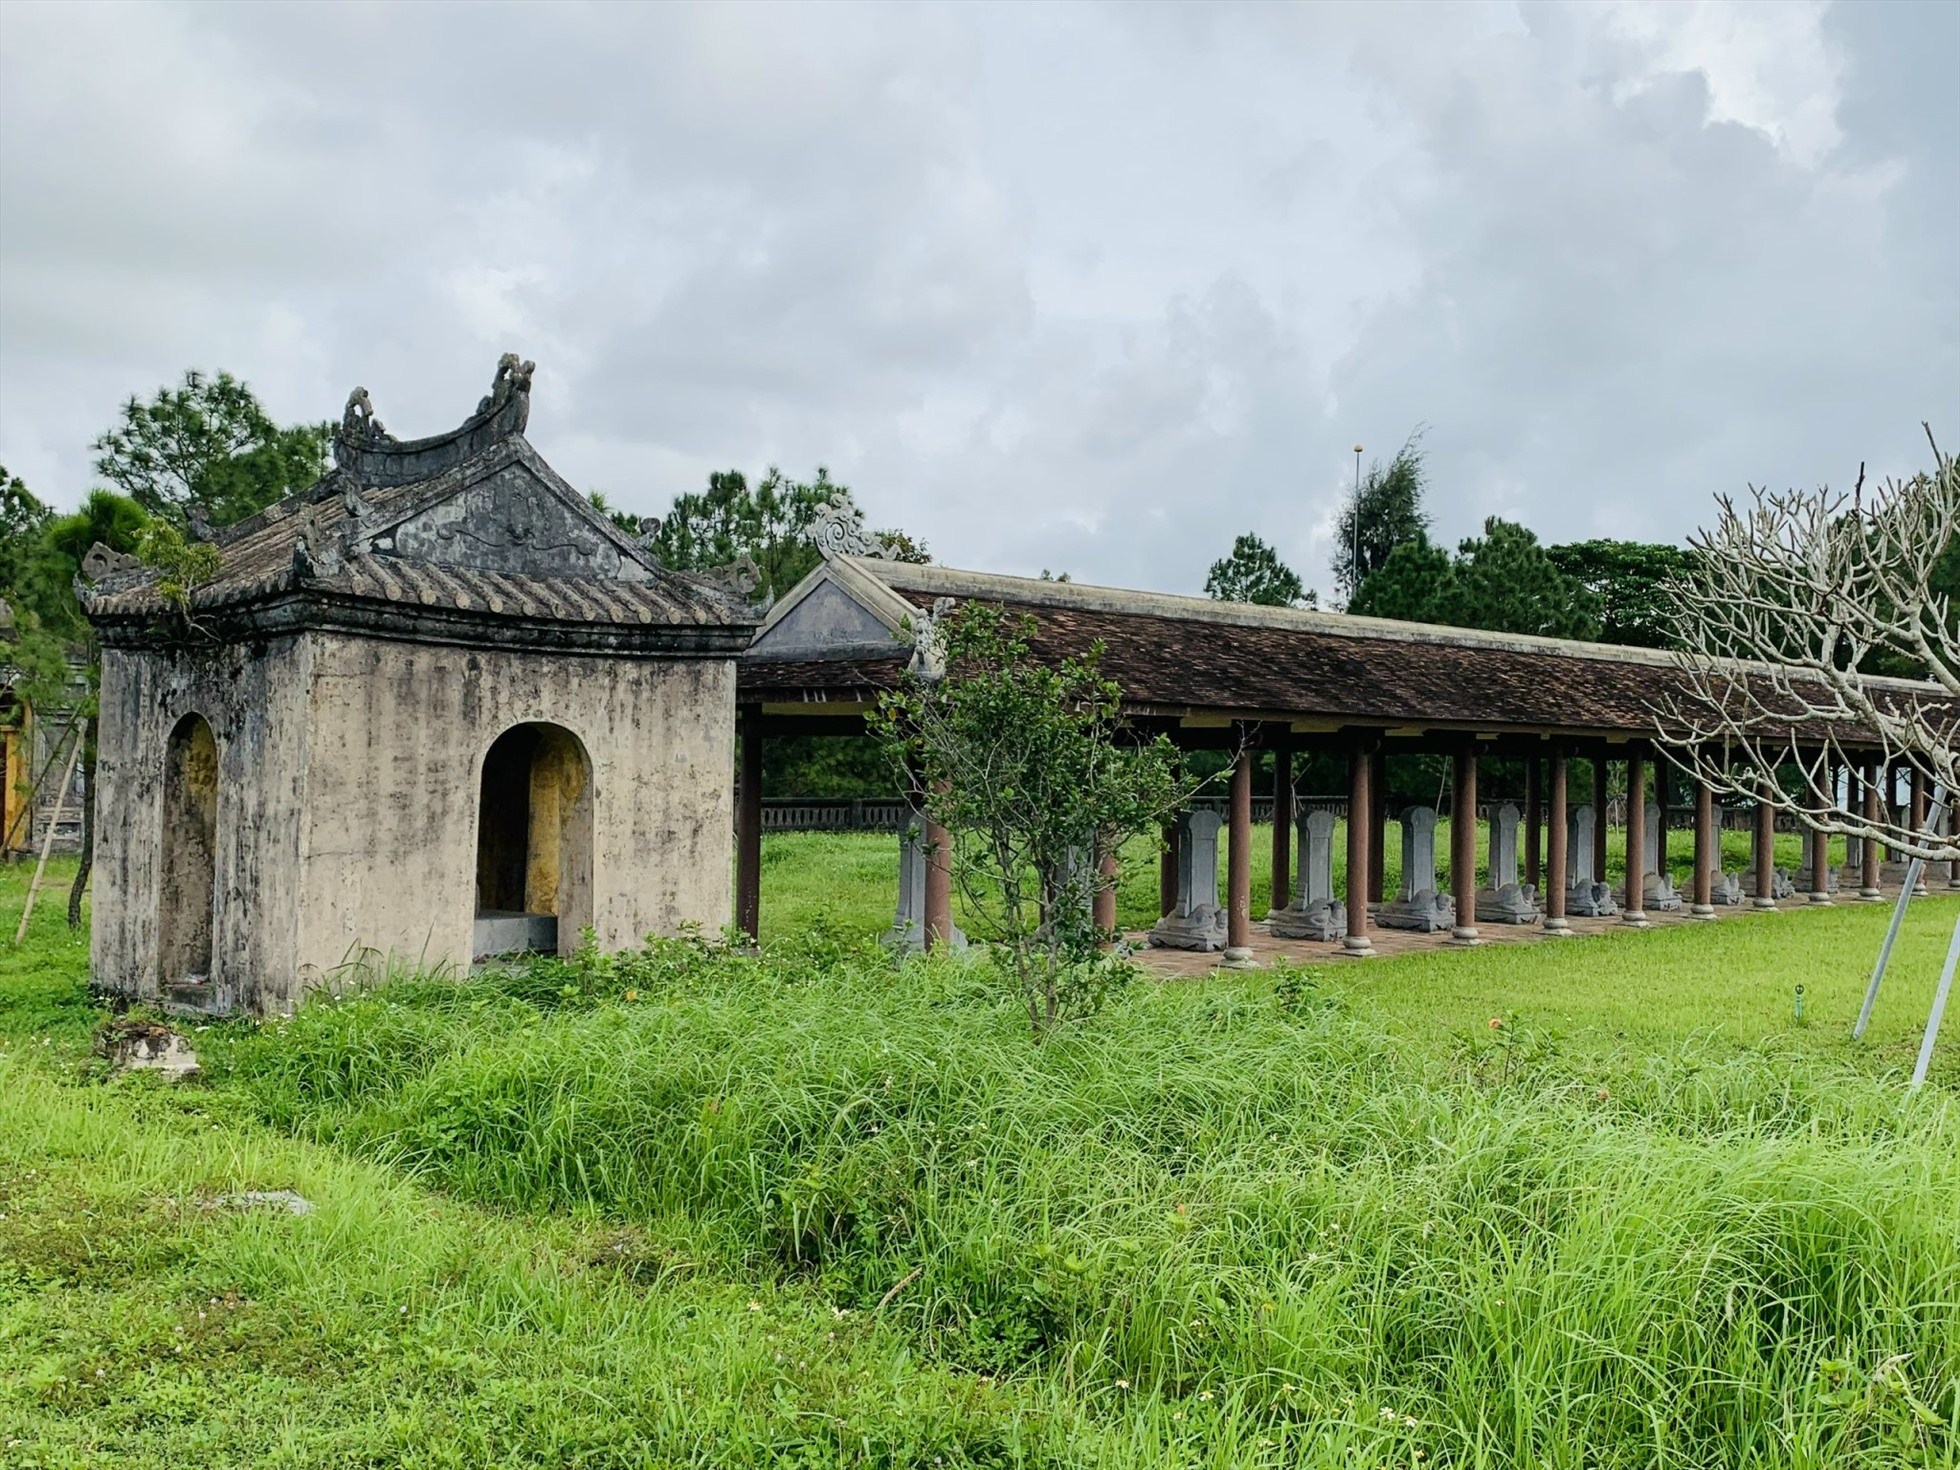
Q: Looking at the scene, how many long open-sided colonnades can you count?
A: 1